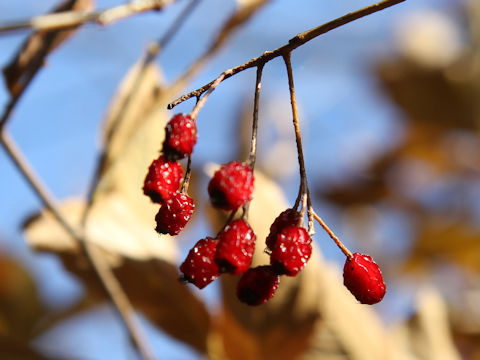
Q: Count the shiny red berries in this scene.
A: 10